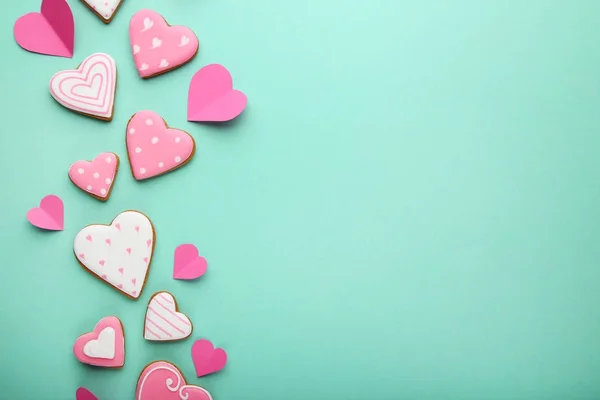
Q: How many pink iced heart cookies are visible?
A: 5